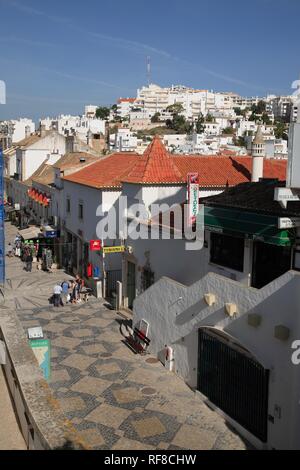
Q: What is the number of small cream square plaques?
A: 4